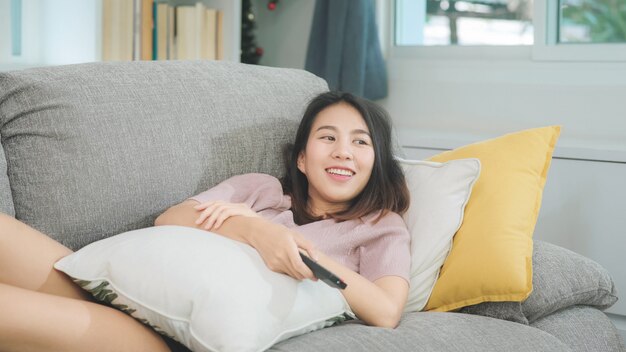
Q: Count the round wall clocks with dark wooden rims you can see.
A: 0